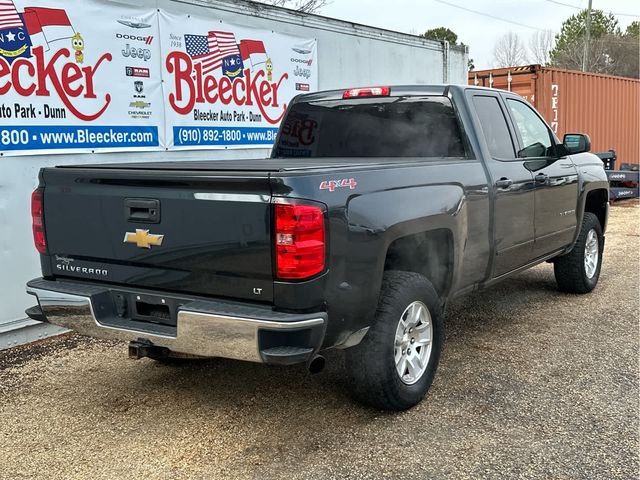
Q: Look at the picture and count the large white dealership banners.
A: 2